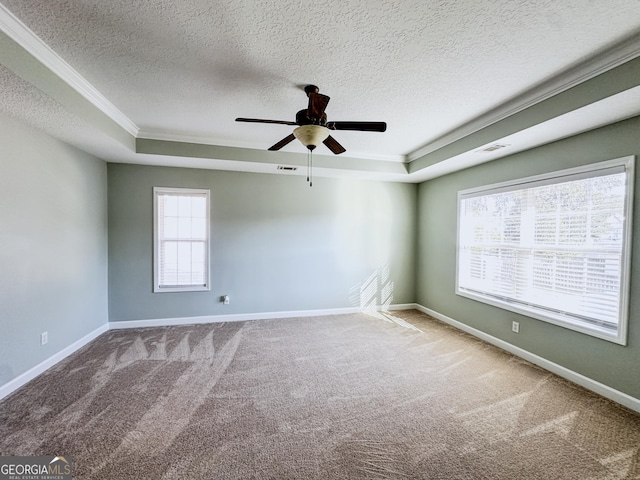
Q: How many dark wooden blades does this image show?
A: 5